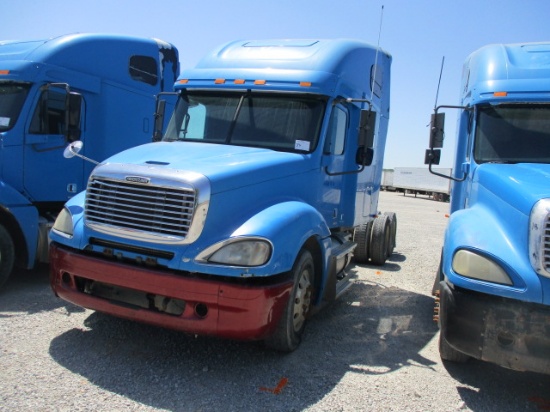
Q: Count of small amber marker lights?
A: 7